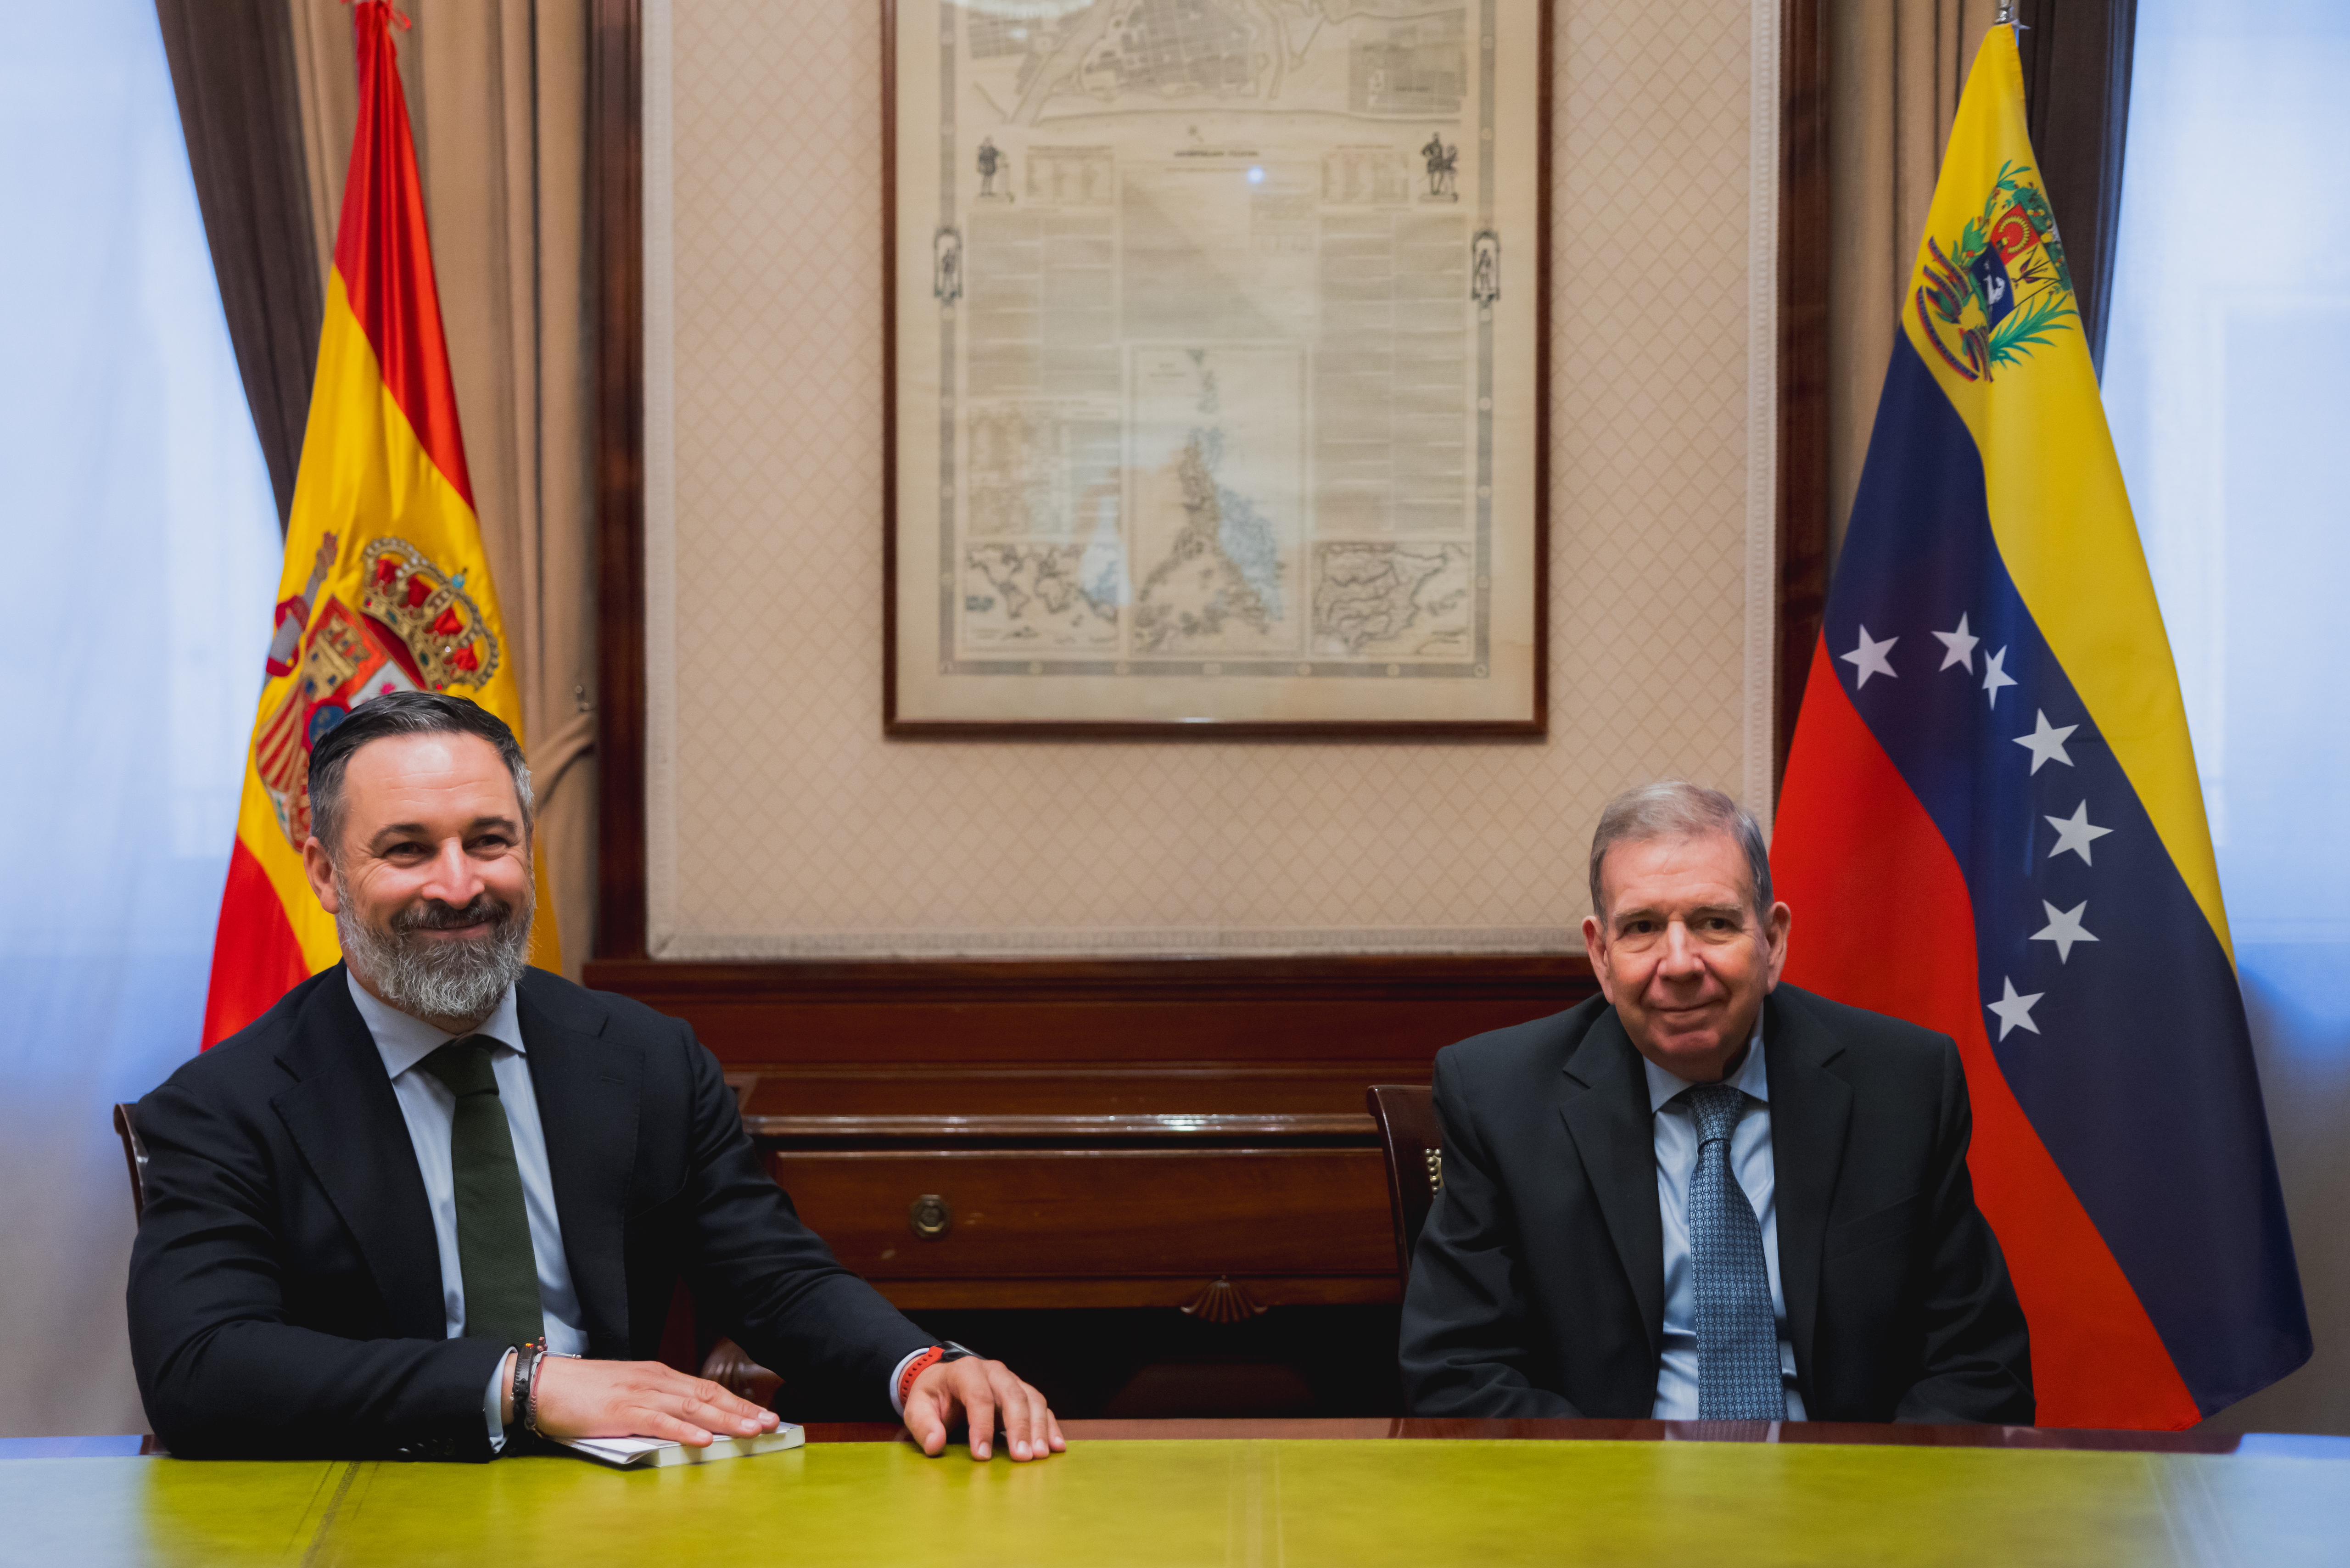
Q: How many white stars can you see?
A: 7